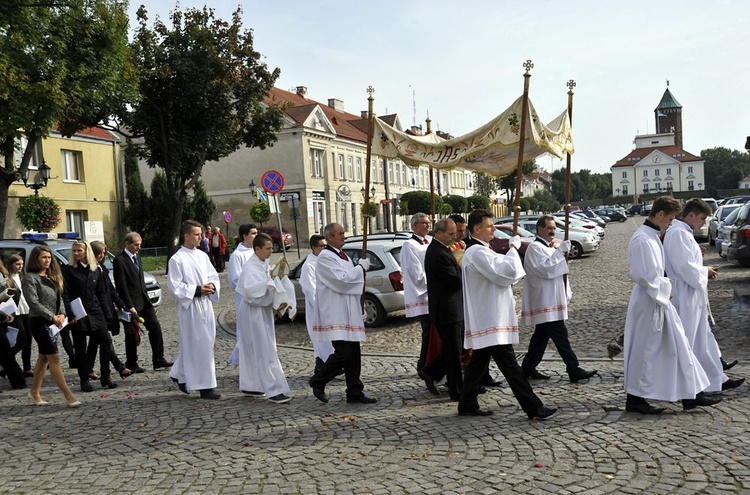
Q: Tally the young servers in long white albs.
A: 6